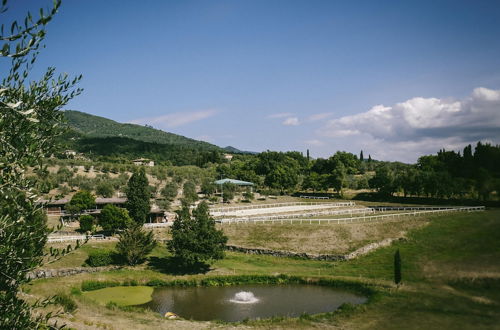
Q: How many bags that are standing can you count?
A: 0